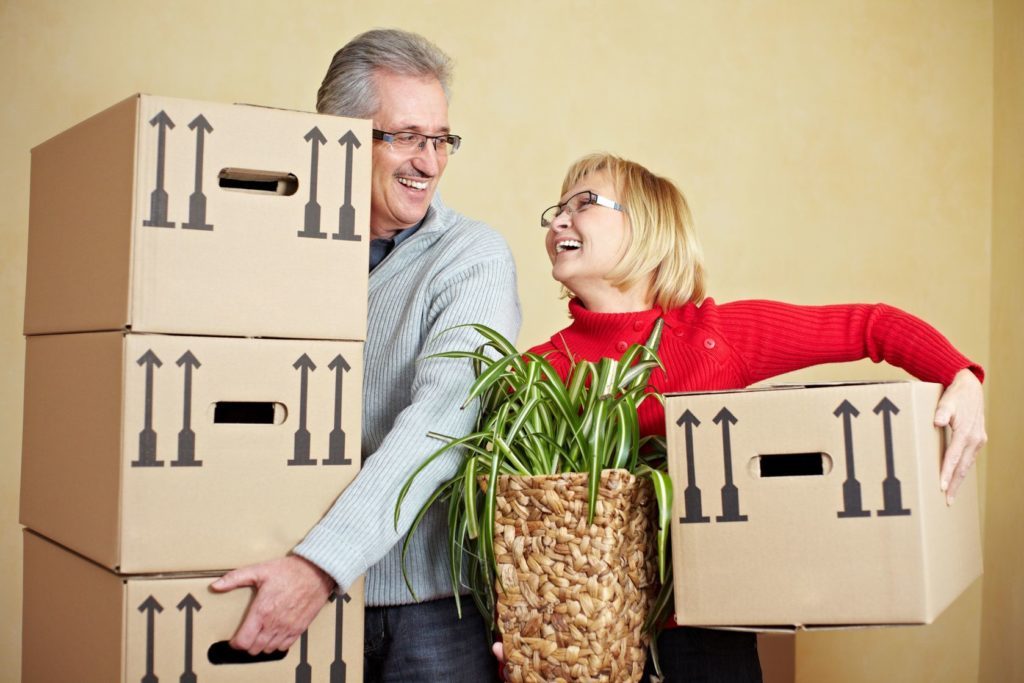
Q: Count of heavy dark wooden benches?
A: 0